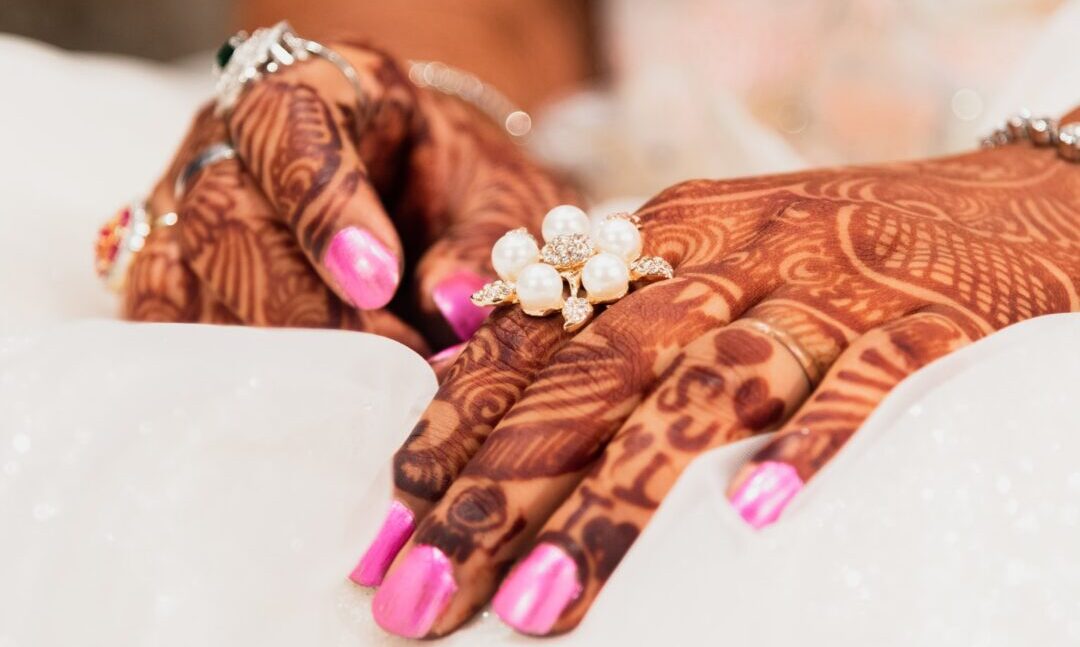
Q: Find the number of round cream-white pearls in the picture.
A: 5